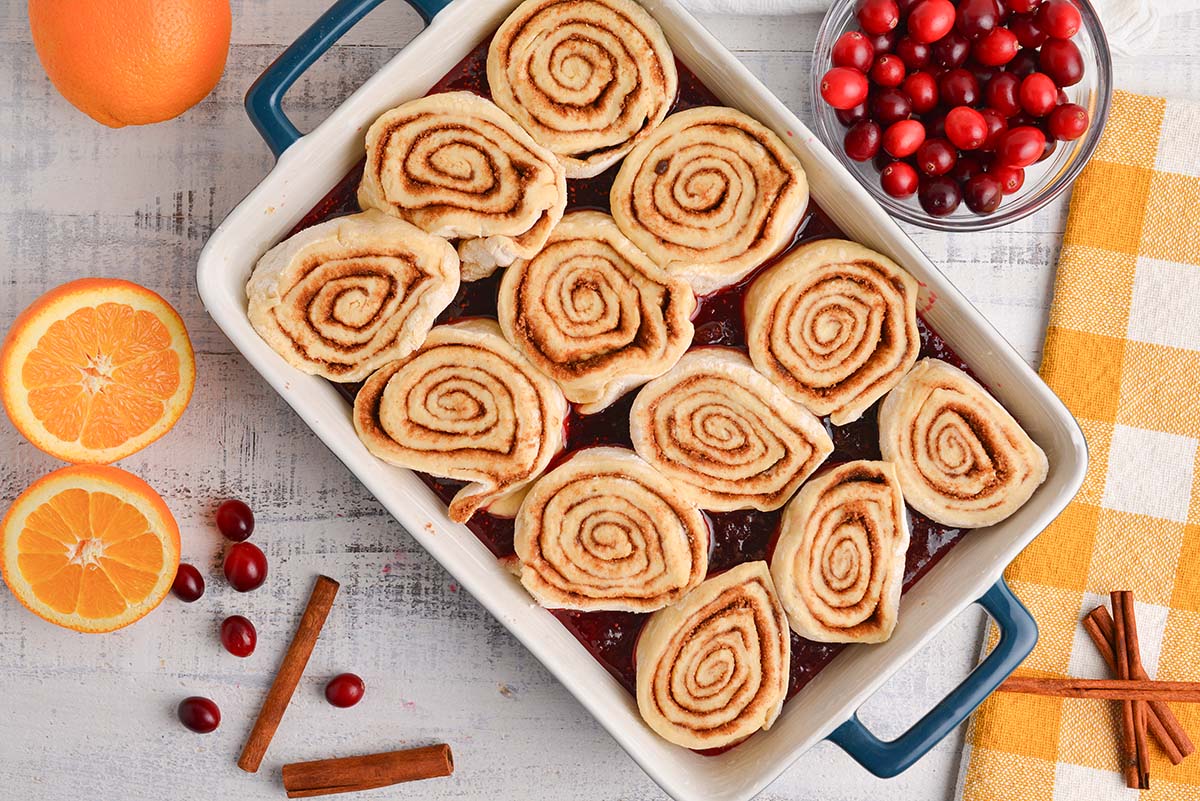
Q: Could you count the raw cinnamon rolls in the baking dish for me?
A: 12